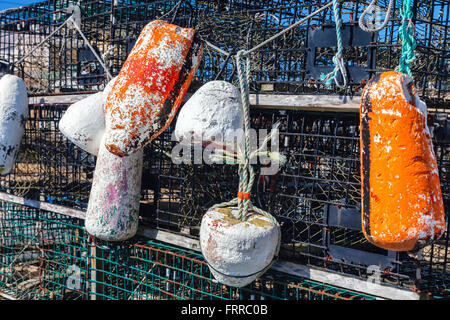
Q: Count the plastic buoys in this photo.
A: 7